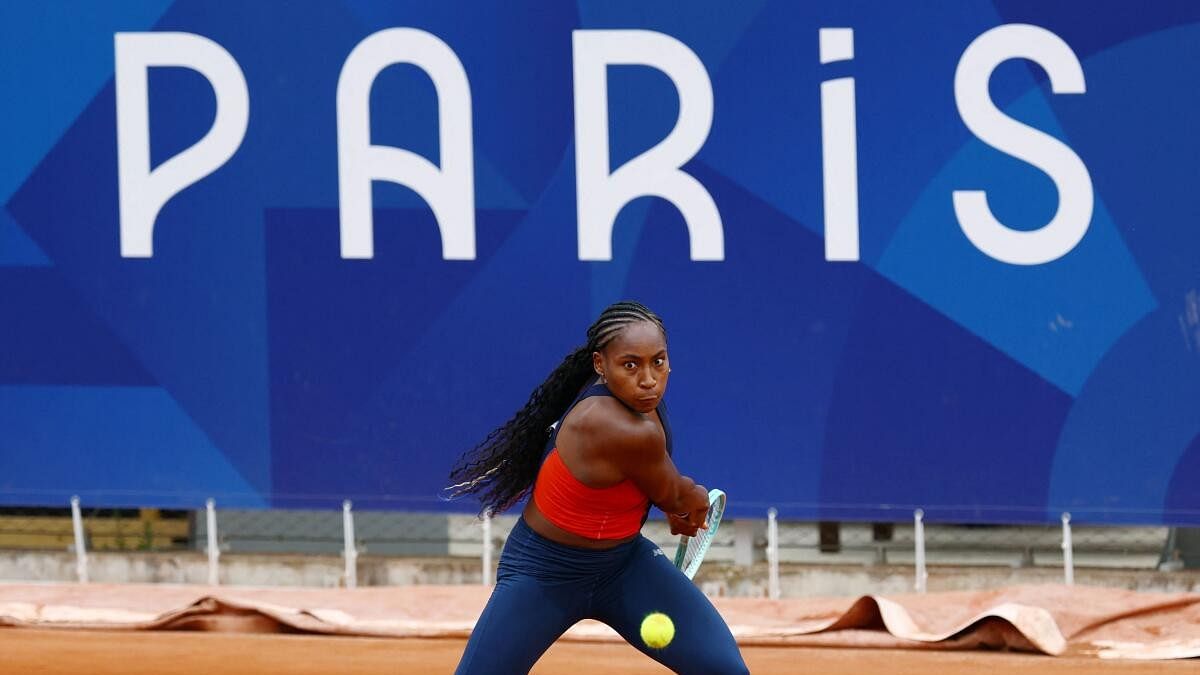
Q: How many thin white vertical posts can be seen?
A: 7